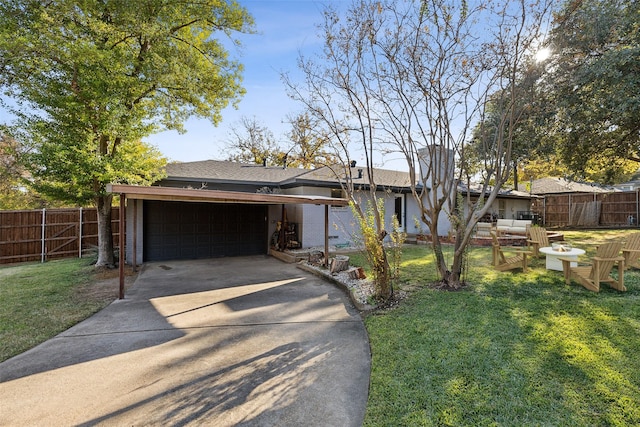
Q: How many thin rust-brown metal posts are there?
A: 4